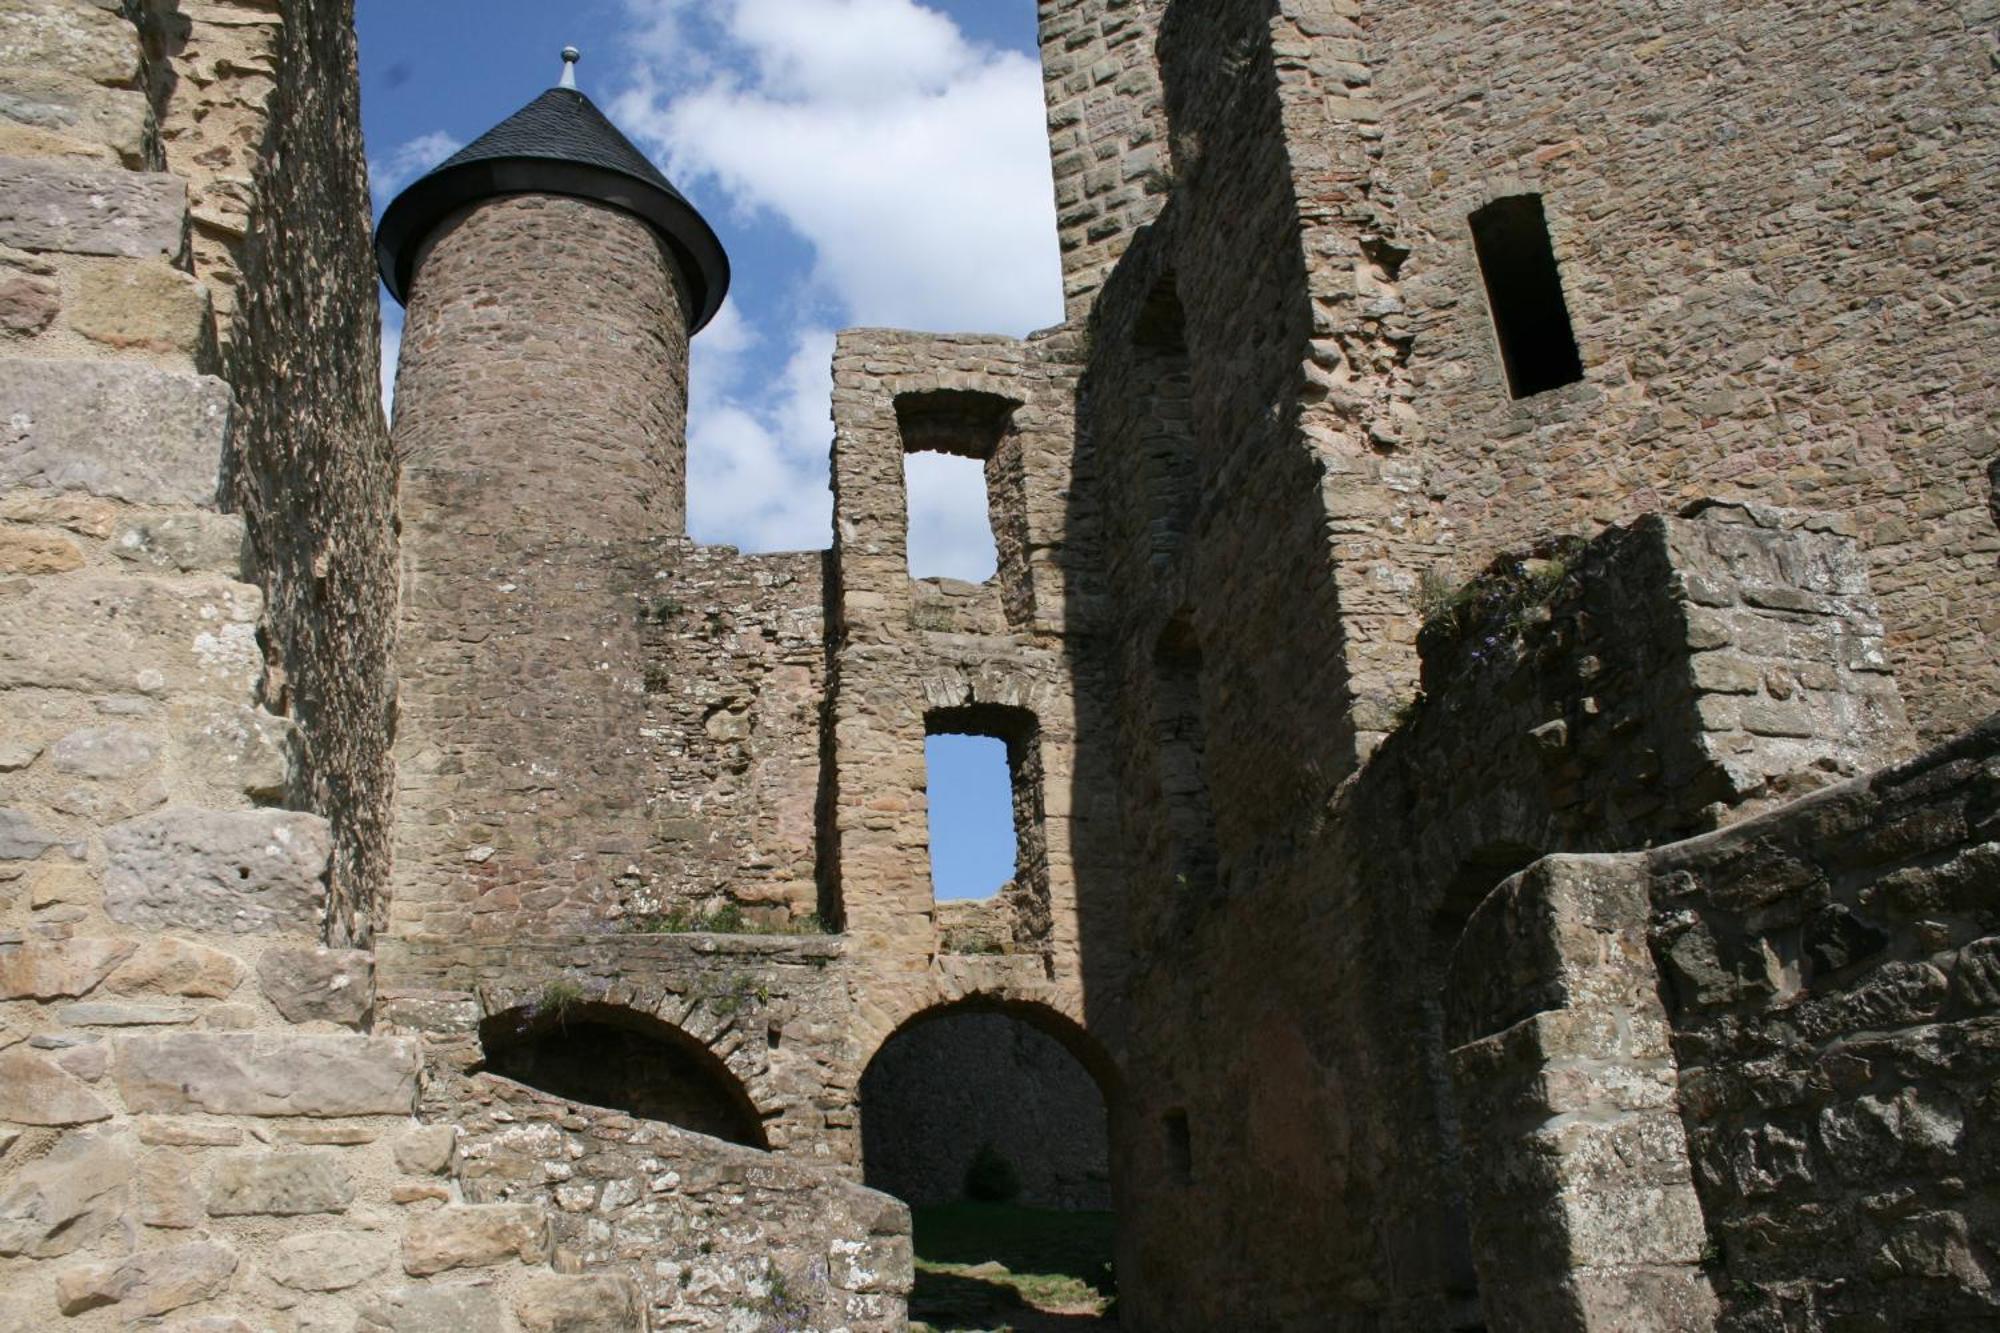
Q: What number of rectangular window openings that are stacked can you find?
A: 2